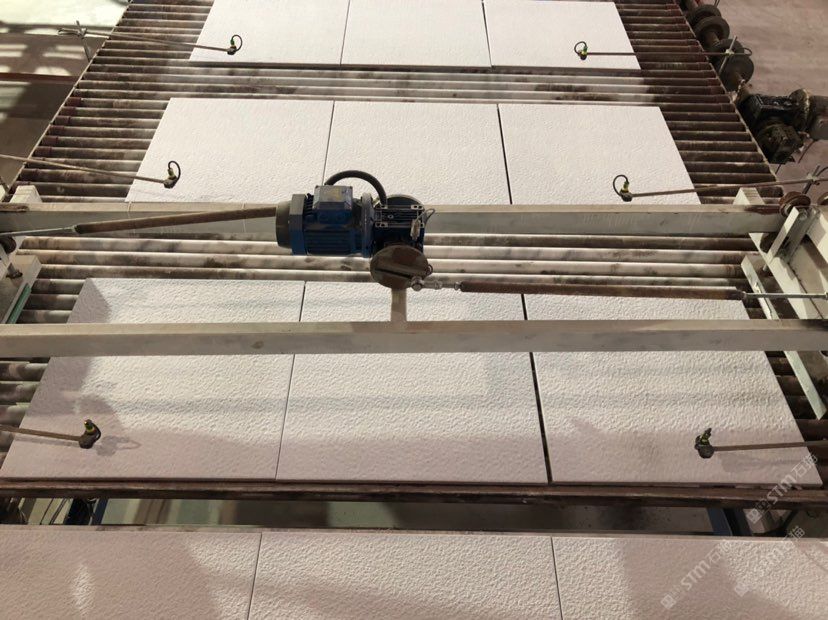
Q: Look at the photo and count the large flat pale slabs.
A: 12